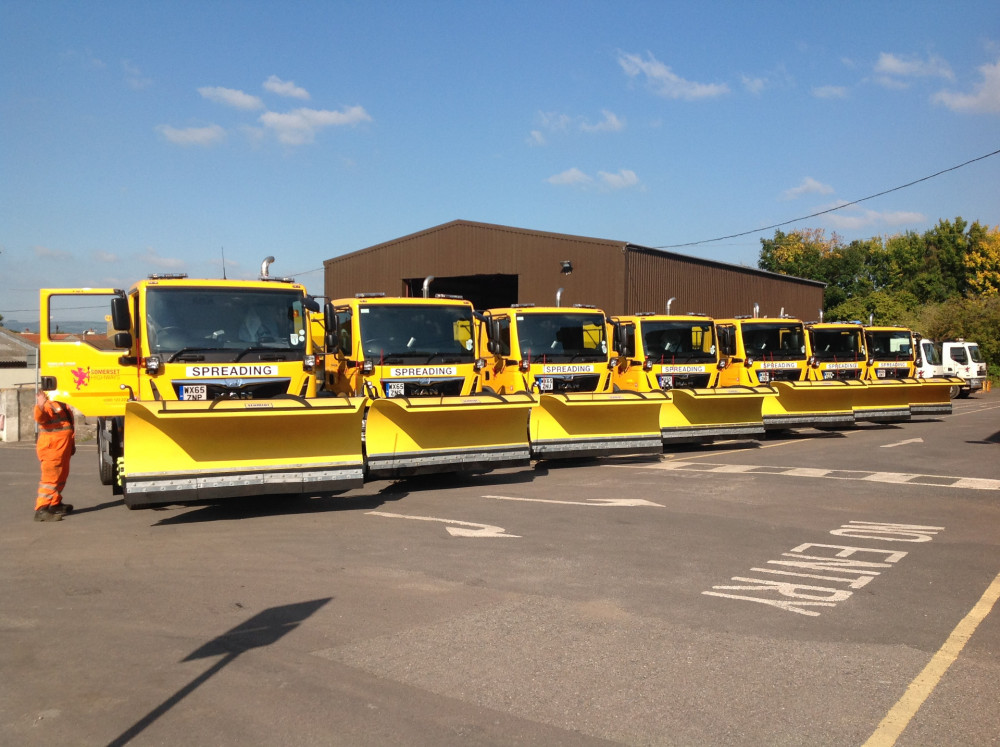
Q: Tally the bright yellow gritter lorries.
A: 7